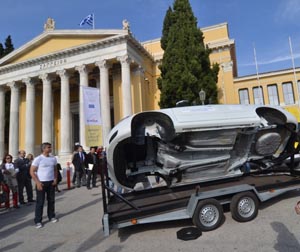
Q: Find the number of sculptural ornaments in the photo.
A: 2